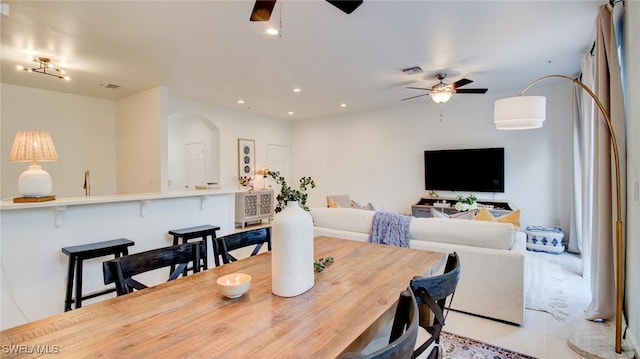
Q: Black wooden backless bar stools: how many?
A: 2